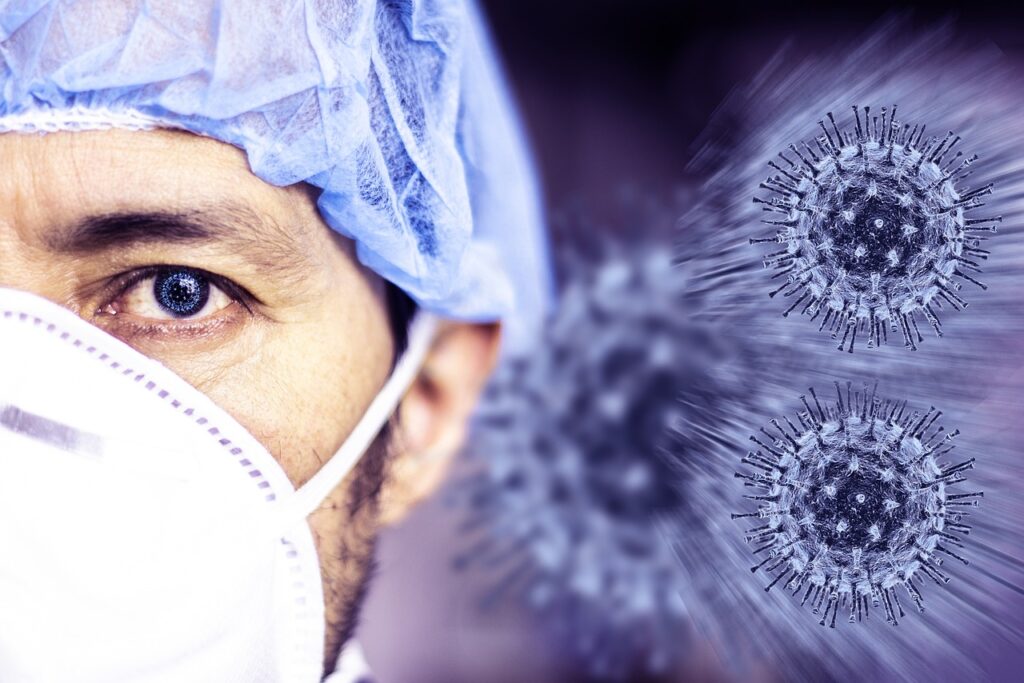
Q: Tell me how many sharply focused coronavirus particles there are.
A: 2